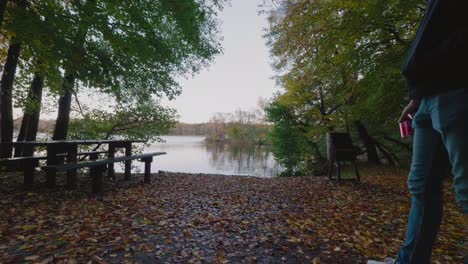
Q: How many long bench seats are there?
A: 2